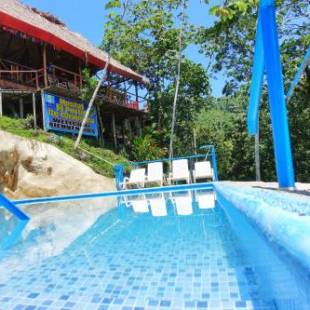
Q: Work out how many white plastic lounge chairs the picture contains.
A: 4